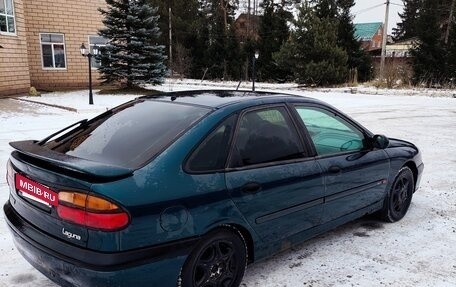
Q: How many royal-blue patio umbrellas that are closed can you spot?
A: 0